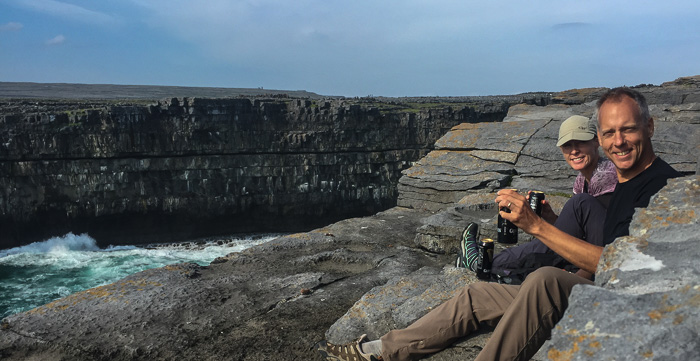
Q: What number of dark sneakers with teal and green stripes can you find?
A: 1